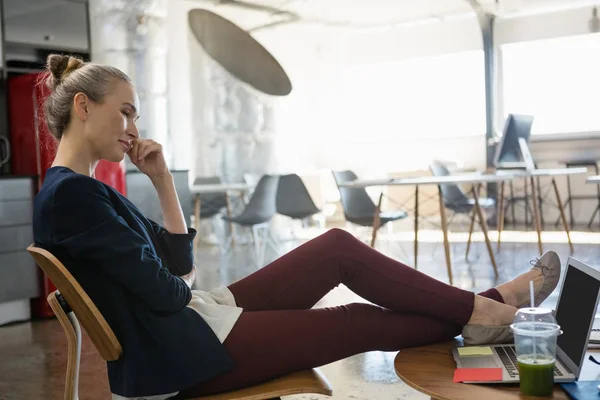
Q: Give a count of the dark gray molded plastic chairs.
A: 5